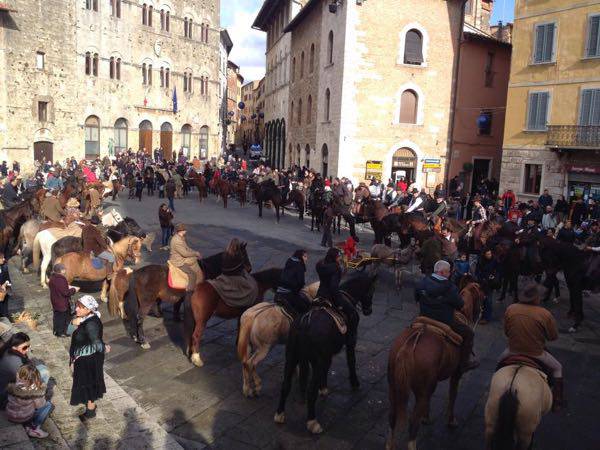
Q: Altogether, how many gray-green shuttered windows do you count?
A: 4